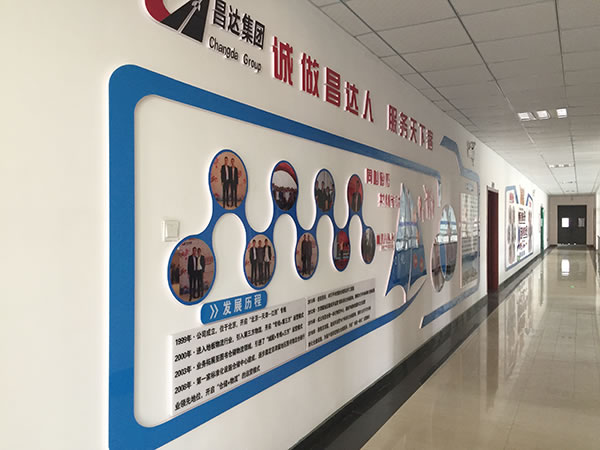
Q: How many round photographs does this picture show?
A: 9